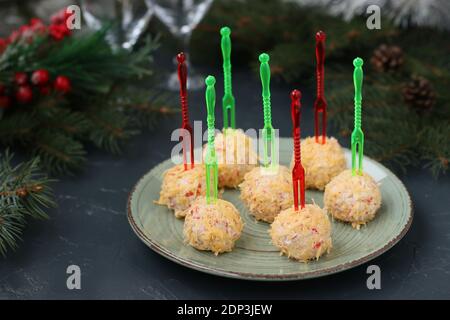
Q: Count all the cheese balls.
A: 7